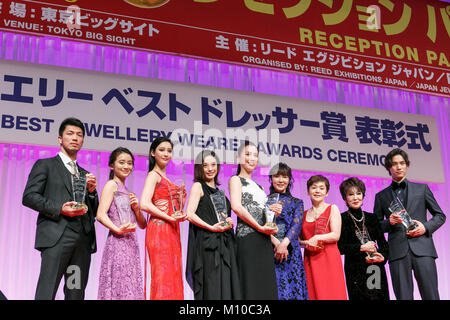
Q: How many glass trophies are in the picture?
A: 8